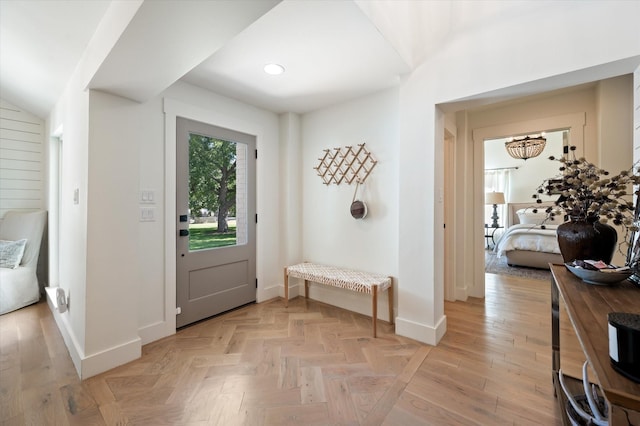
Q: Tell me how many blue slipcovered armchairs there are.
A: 0